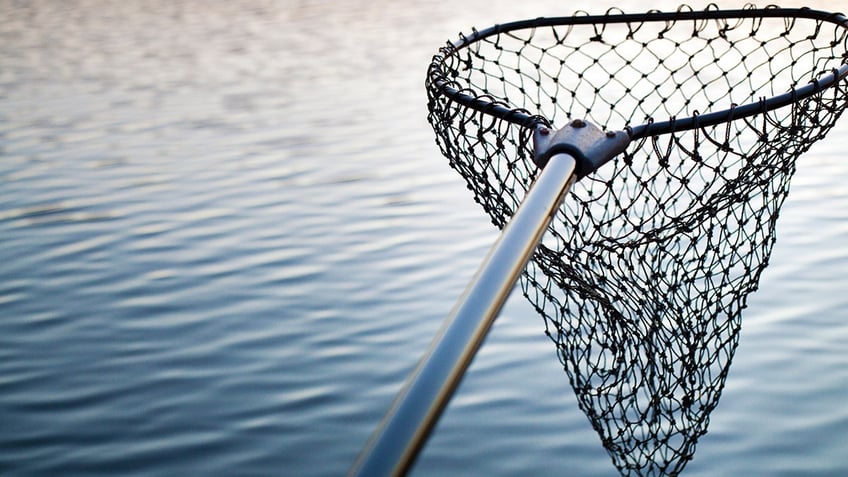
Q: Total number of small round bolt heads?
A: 3